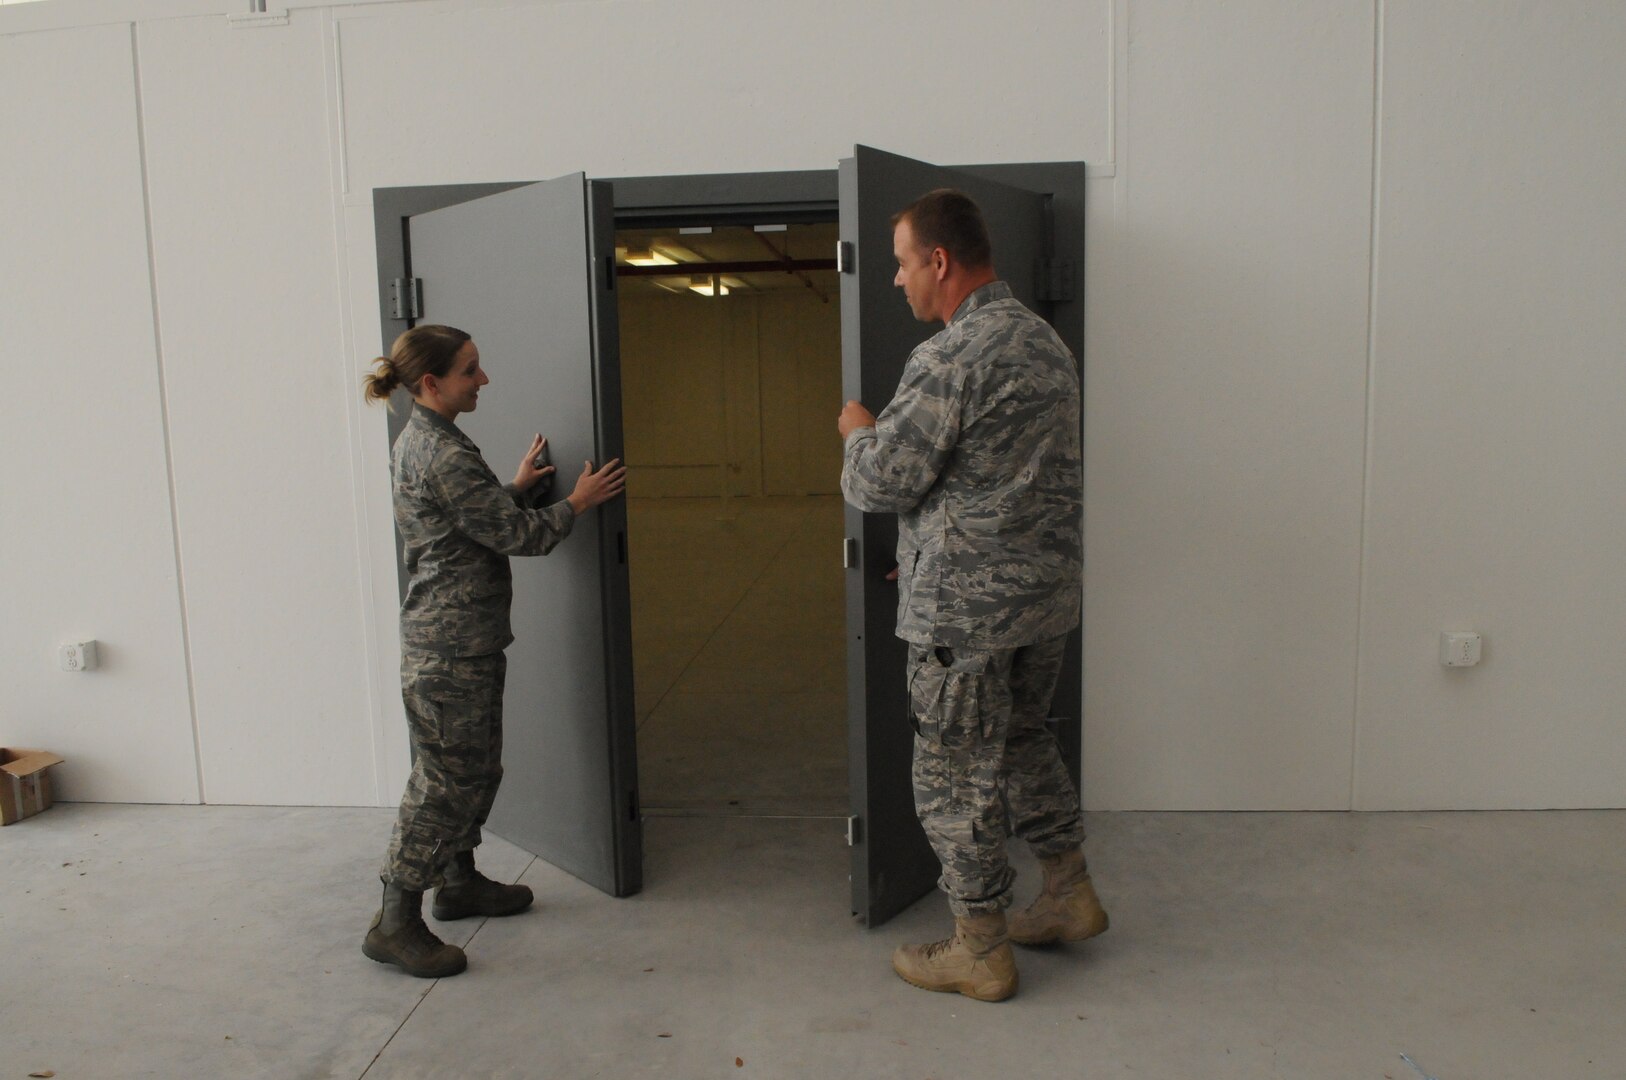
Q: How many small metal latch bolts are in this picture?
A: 3